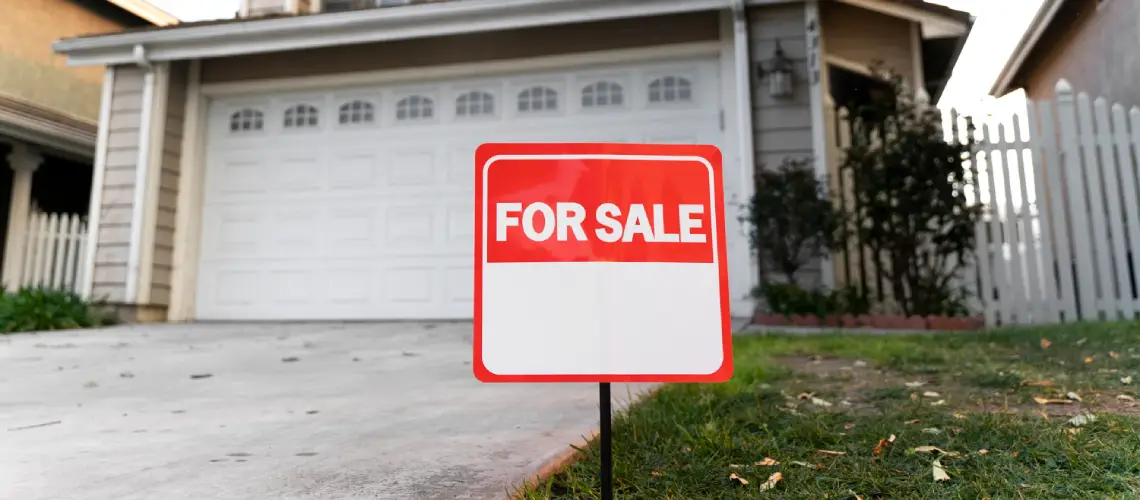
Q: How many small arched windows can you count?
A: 8